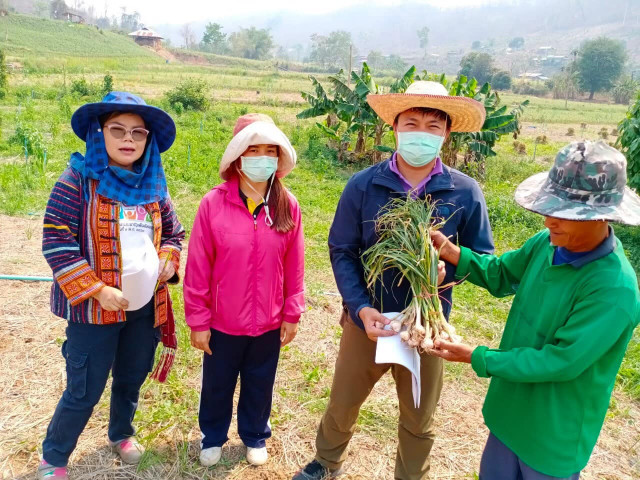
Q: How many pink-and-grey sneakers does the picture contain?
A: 2